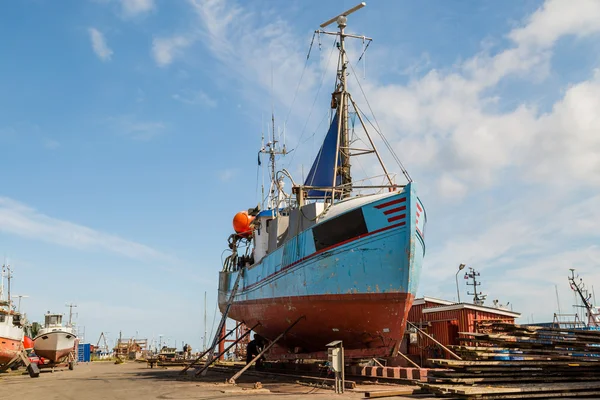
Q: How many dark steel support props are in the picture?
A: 3